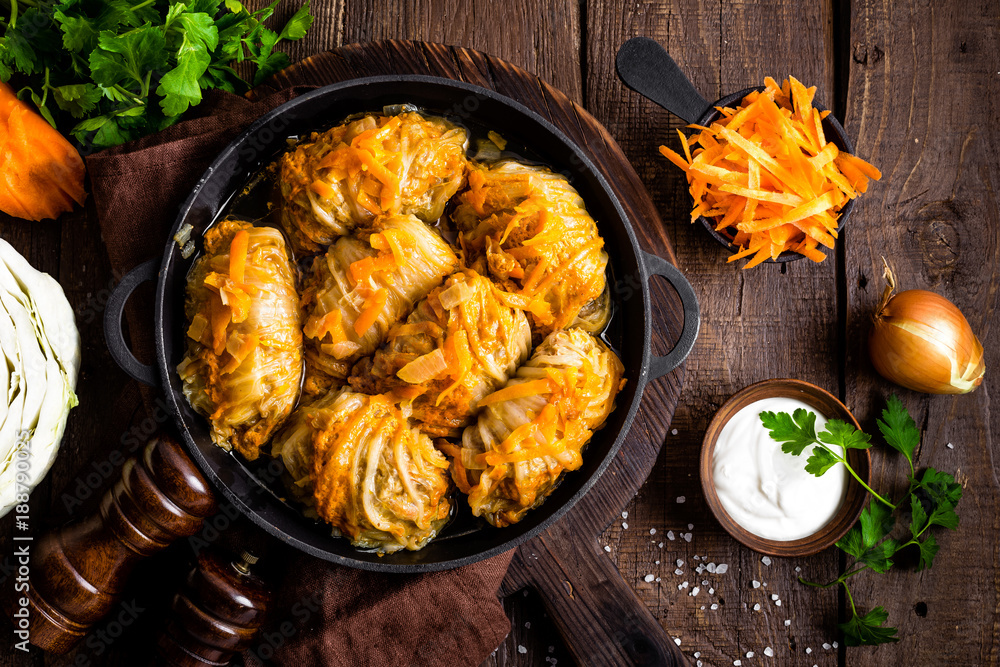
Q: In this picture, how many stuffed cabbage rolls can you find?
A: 7